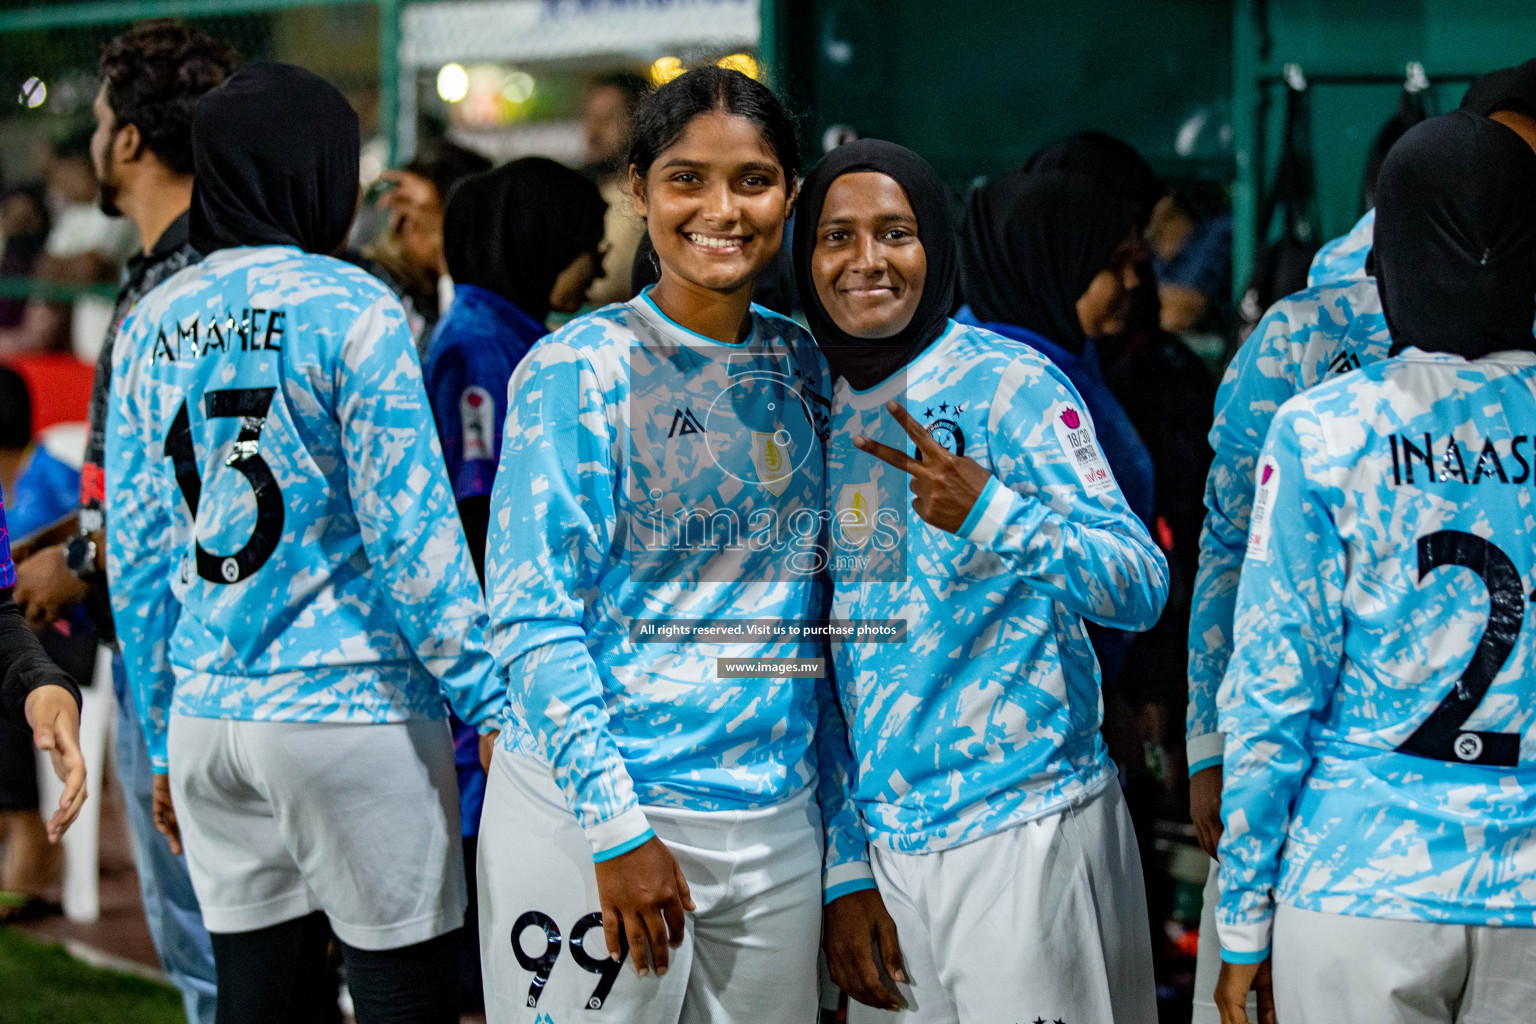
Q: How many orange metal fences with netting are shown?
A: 0